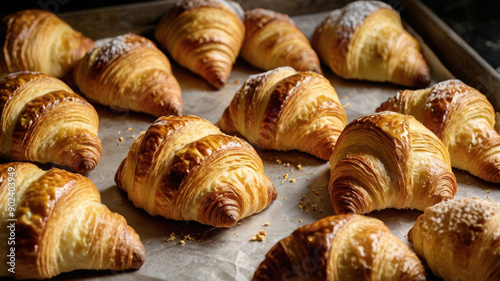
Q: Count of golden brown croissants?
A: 13